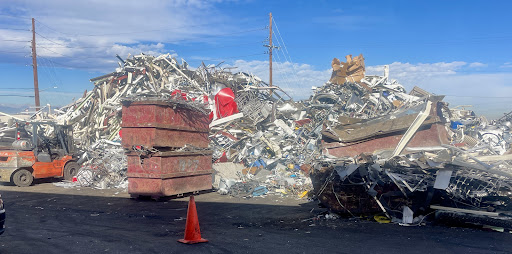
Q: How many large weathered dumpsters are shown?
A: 2